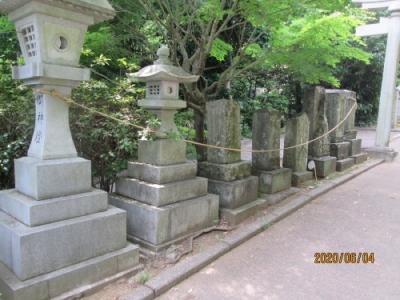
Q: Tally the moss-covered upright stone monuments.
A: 6